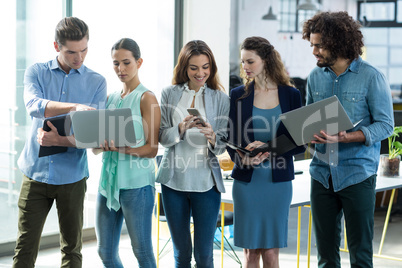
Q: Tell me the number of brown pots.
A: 1